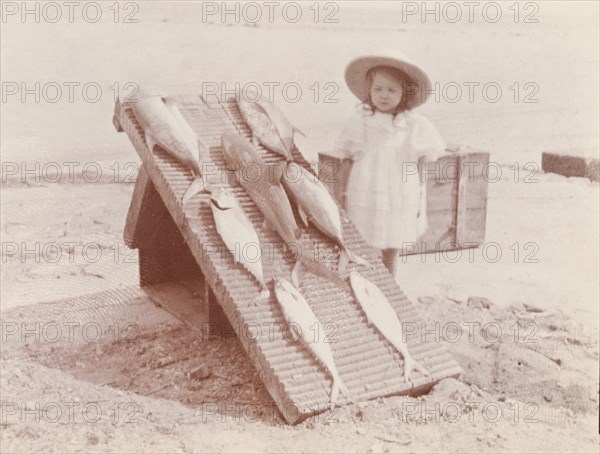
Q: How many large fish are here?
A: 7